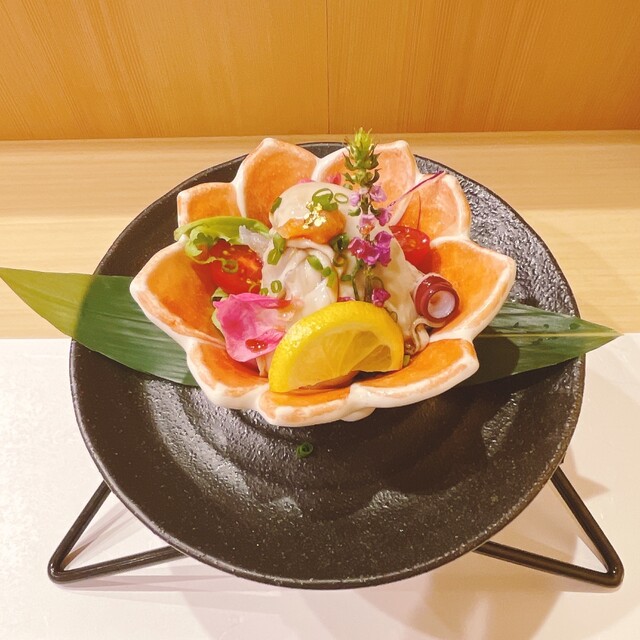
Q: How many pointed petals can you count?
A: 9